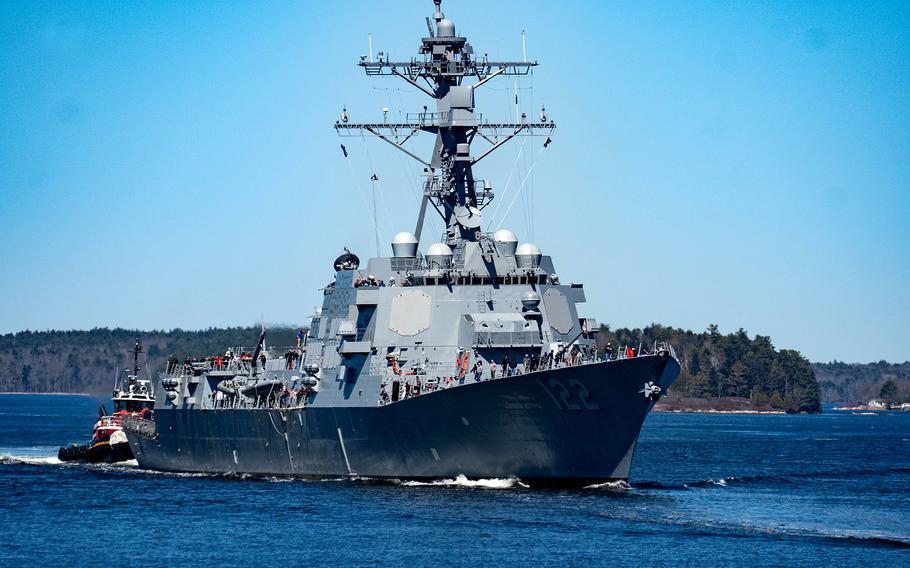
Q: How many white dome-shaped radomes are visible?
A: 4